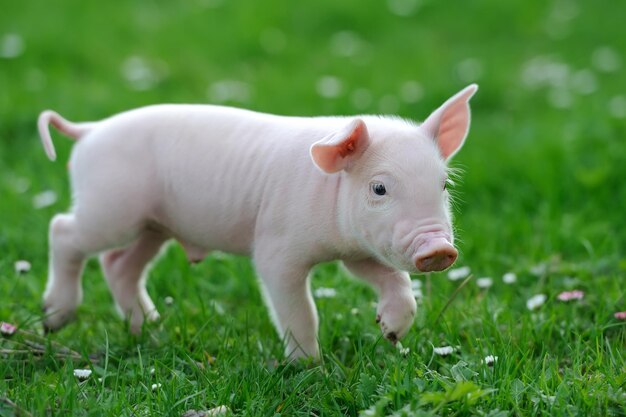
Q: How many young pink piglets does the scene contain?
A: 1